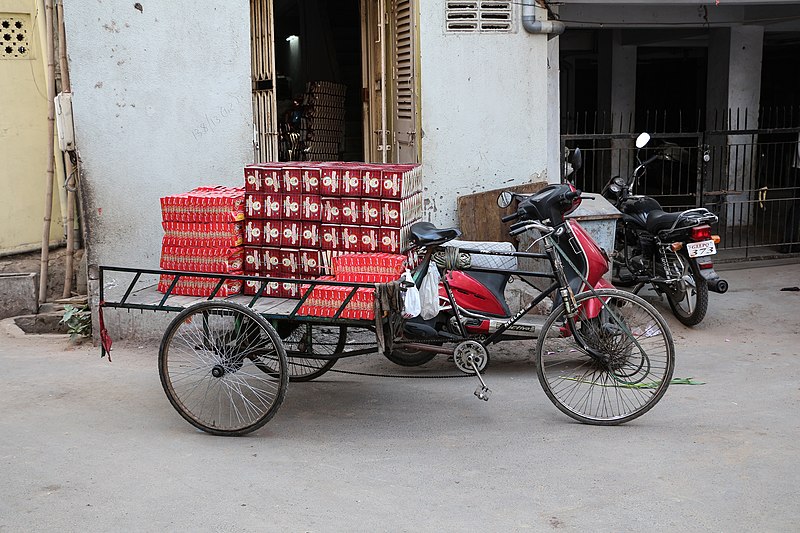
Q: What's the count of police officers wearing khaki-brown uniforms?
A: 0